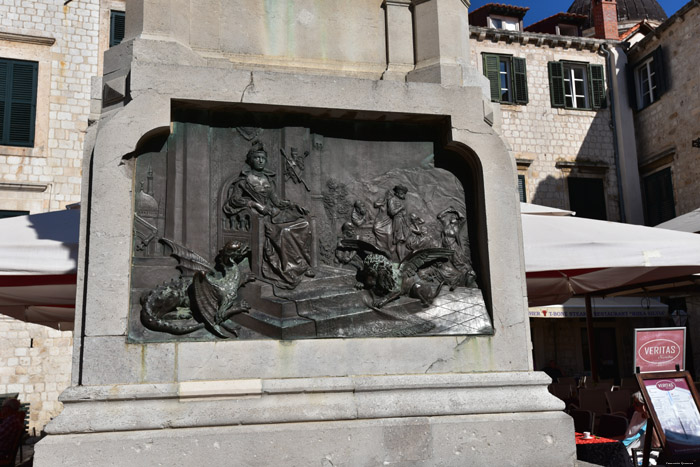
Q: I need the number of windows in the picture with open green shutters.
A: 3